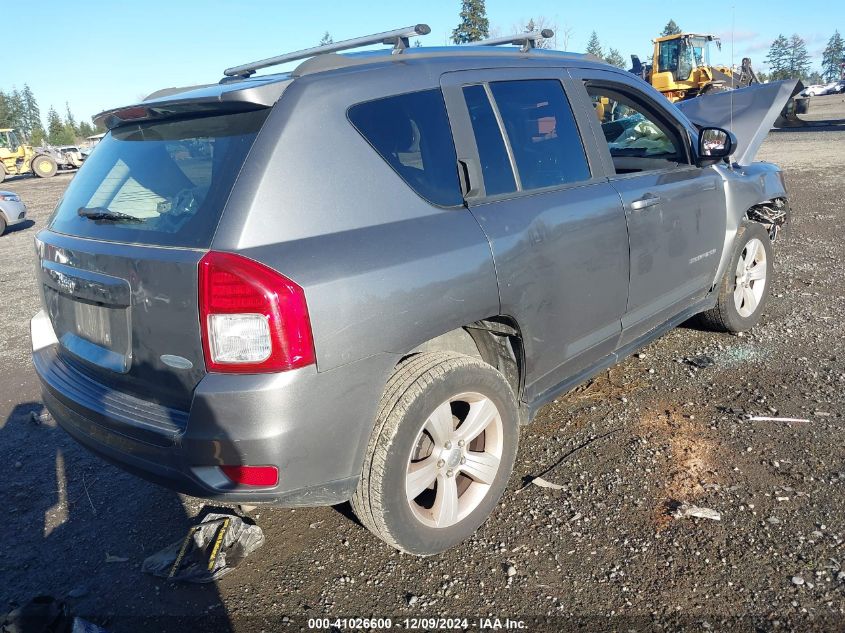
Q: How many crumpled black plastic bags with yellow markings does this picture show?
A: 1